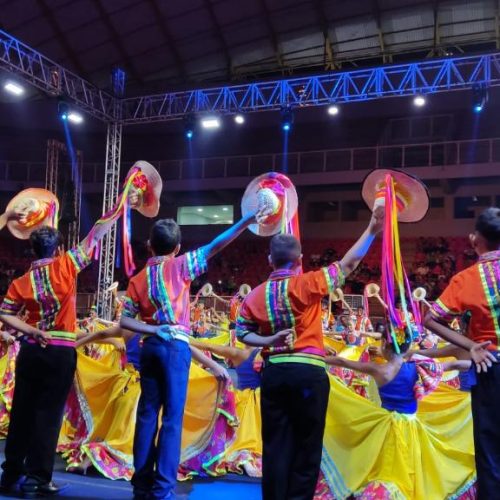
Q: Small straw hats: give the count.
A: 6